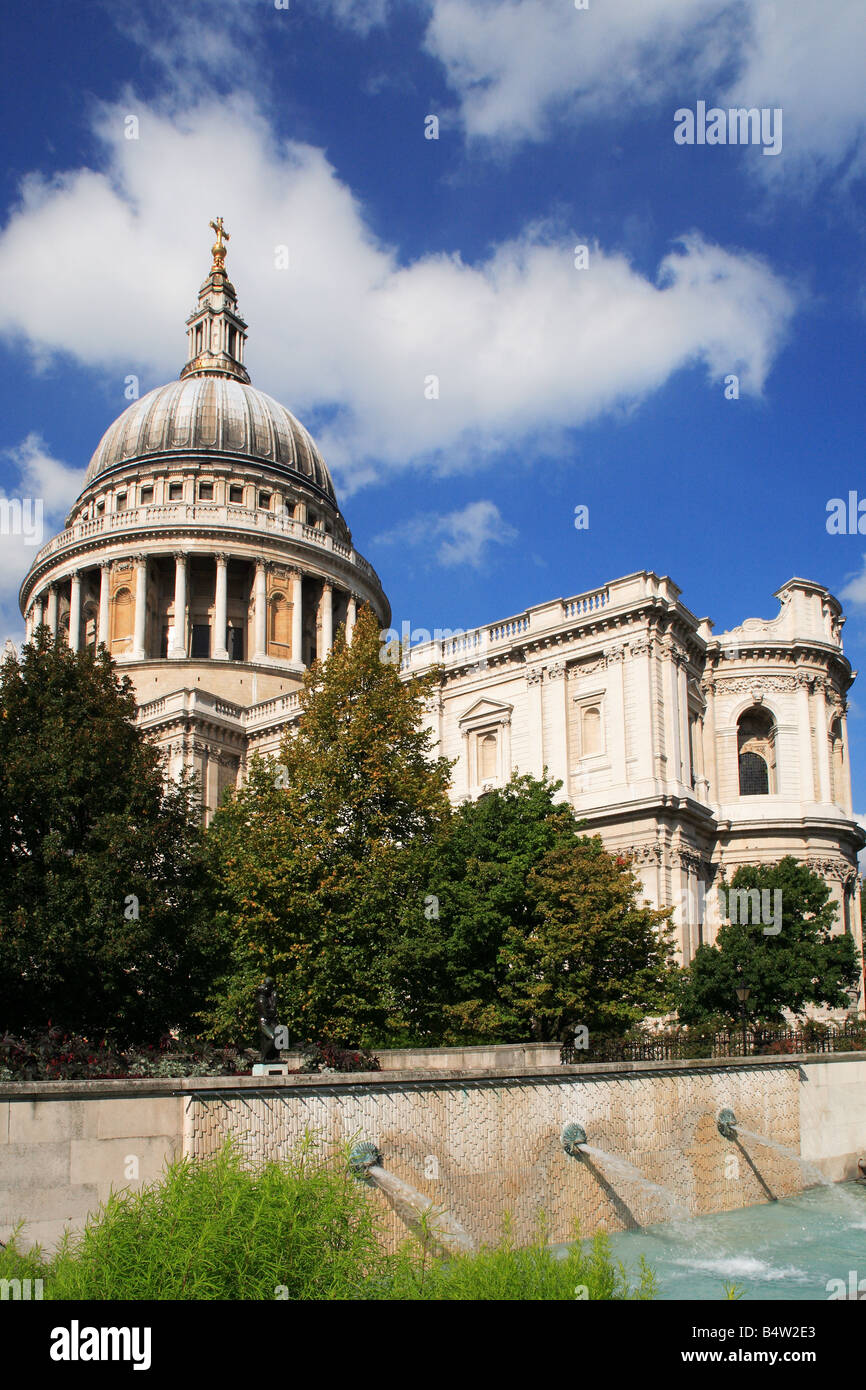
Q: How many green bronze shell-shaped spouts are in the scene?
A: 3